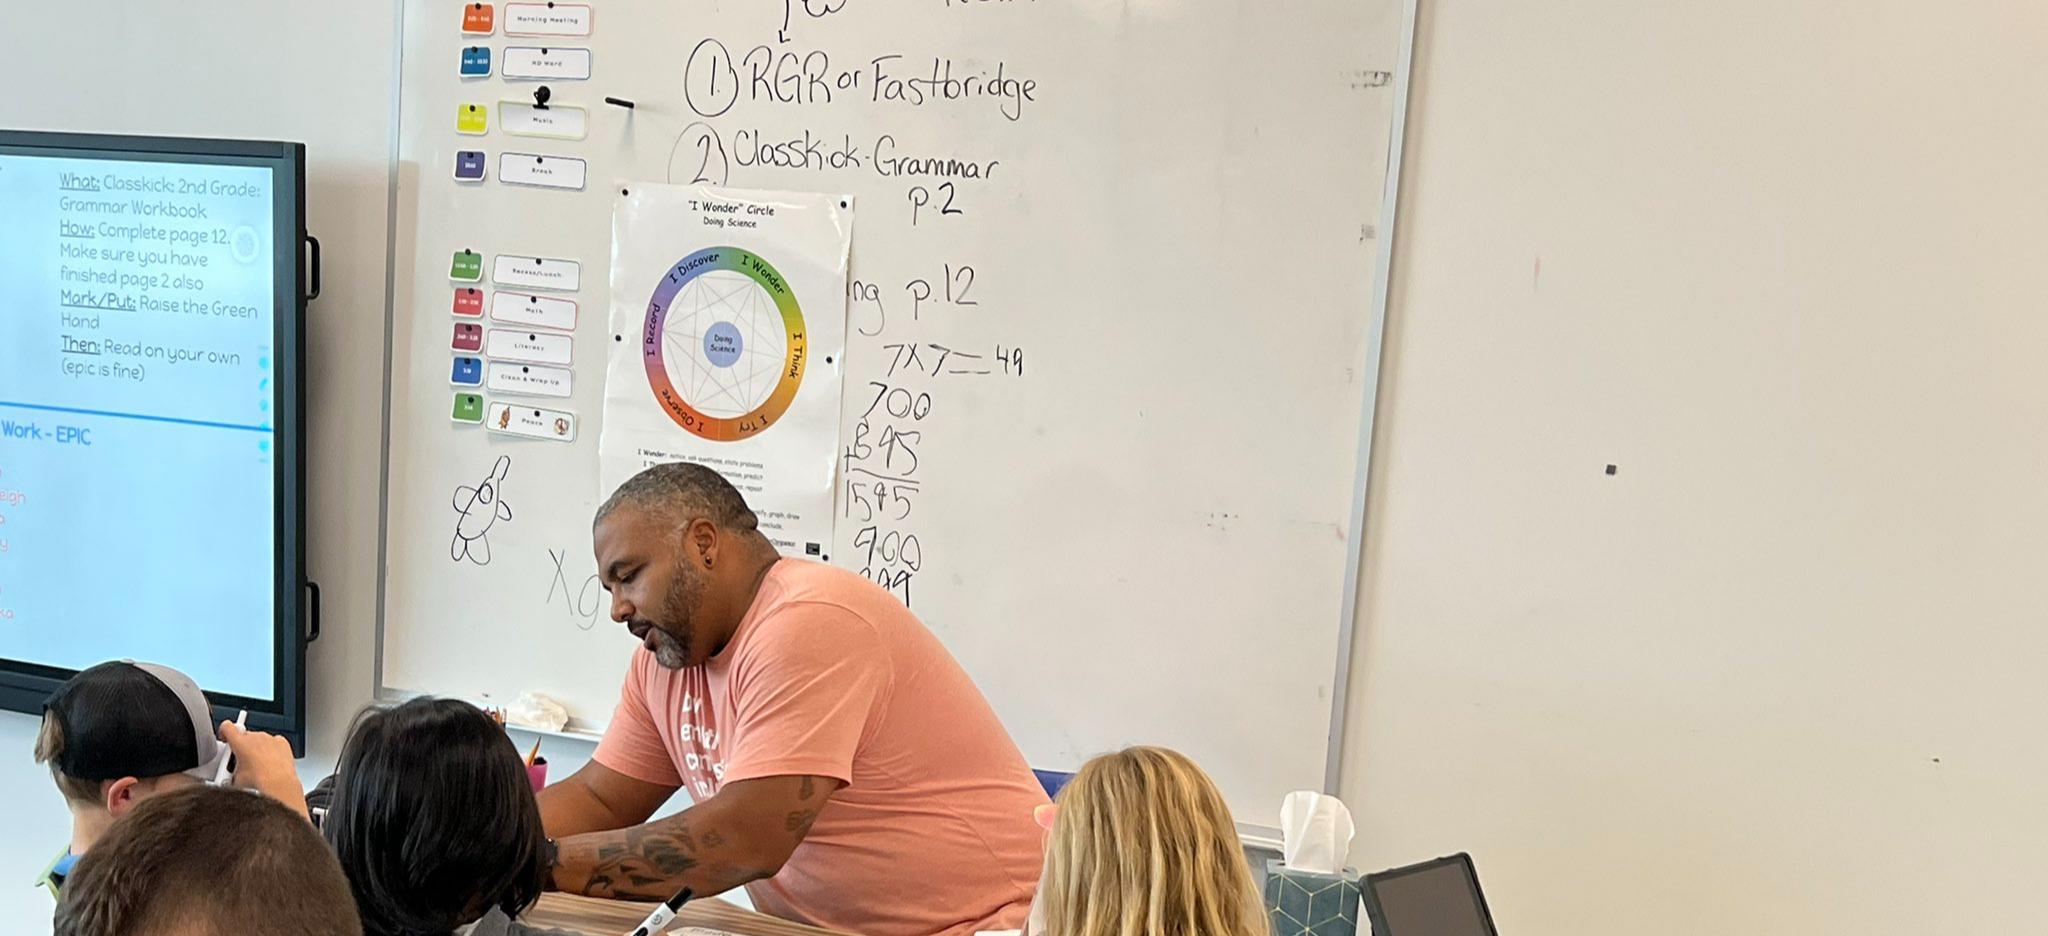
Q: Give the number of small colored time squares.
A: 9